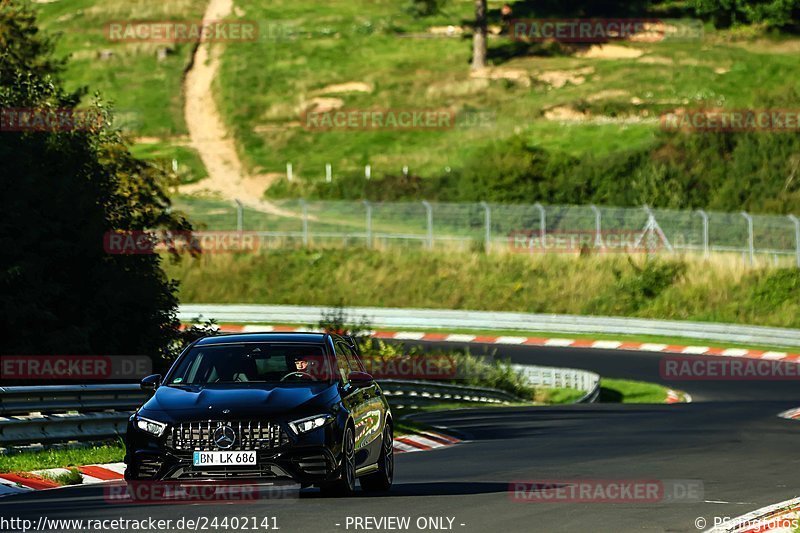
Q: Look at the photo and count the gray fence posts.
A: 11